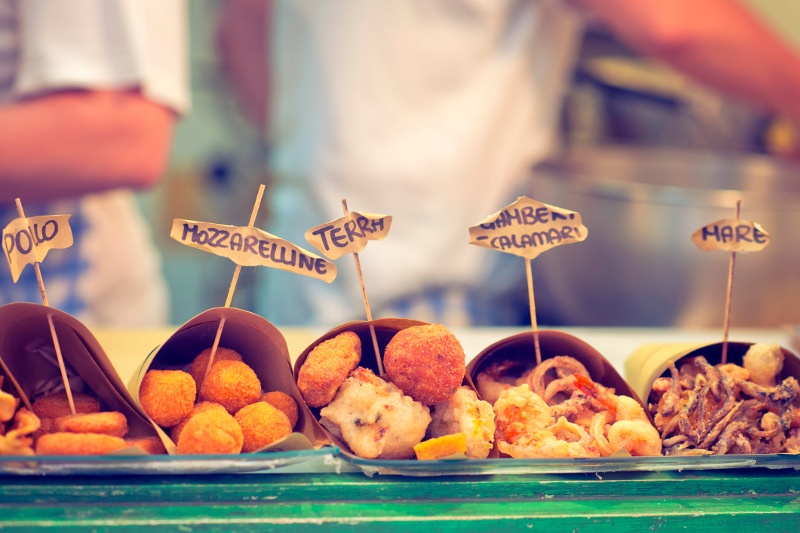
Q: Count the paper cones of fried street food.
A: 5